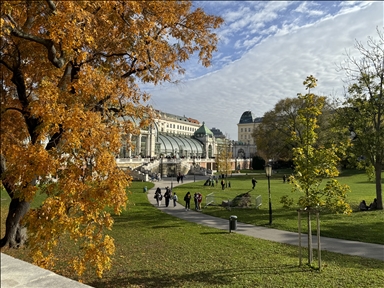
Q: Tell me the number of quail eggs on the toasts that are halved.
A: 0